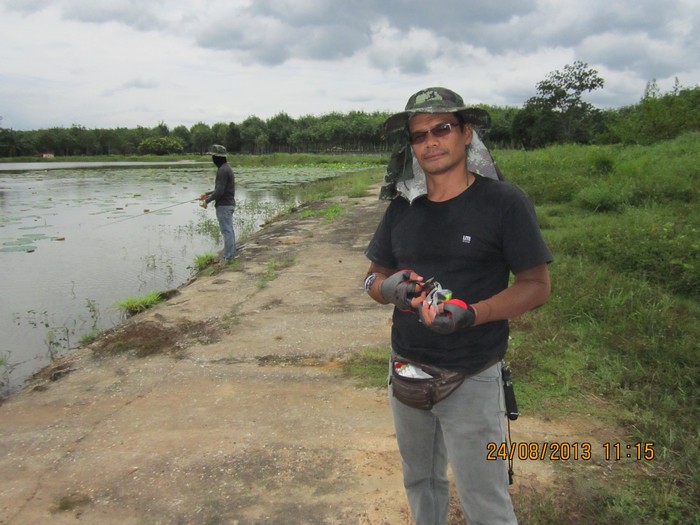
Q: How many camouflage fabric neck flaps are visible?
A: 1